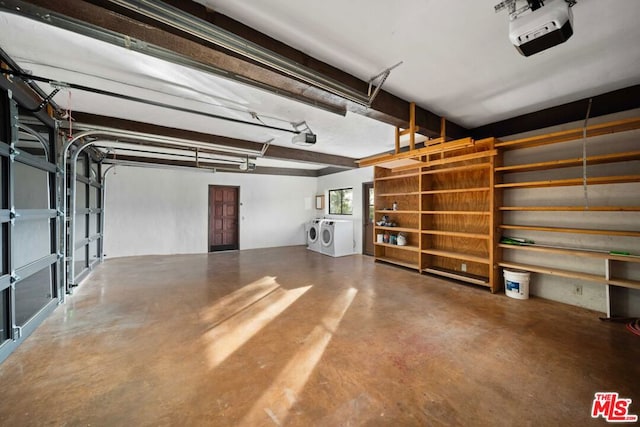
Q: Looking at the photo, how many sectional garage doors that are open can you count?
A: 0